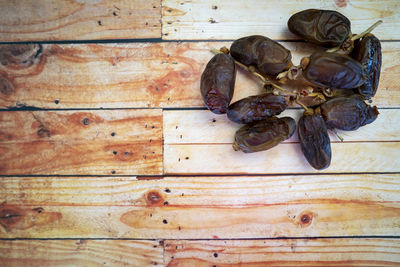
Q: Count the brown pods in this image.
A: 9